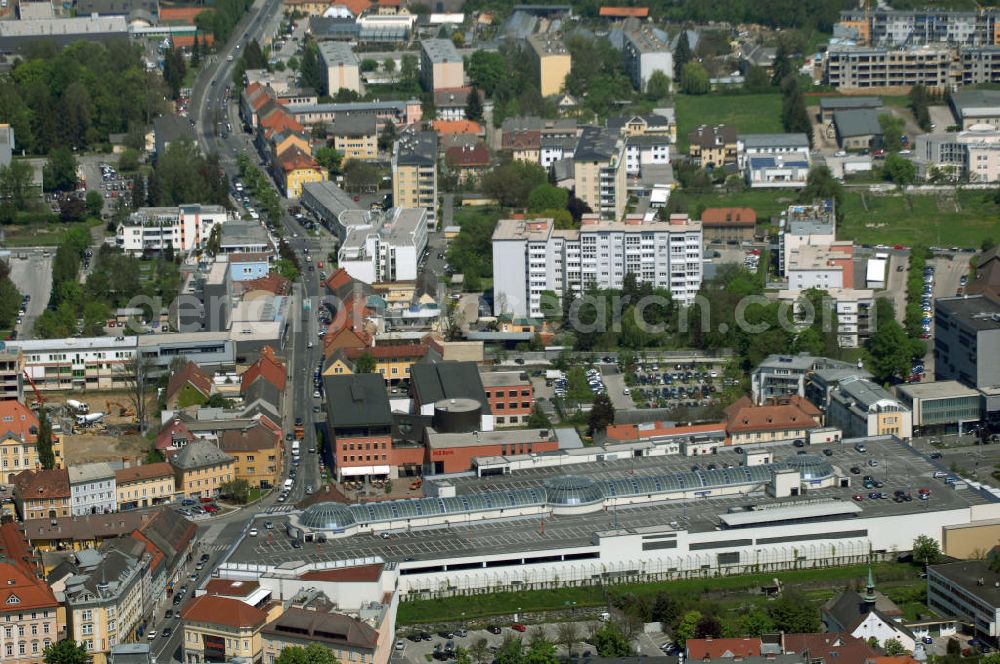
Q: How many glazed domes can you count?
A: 3